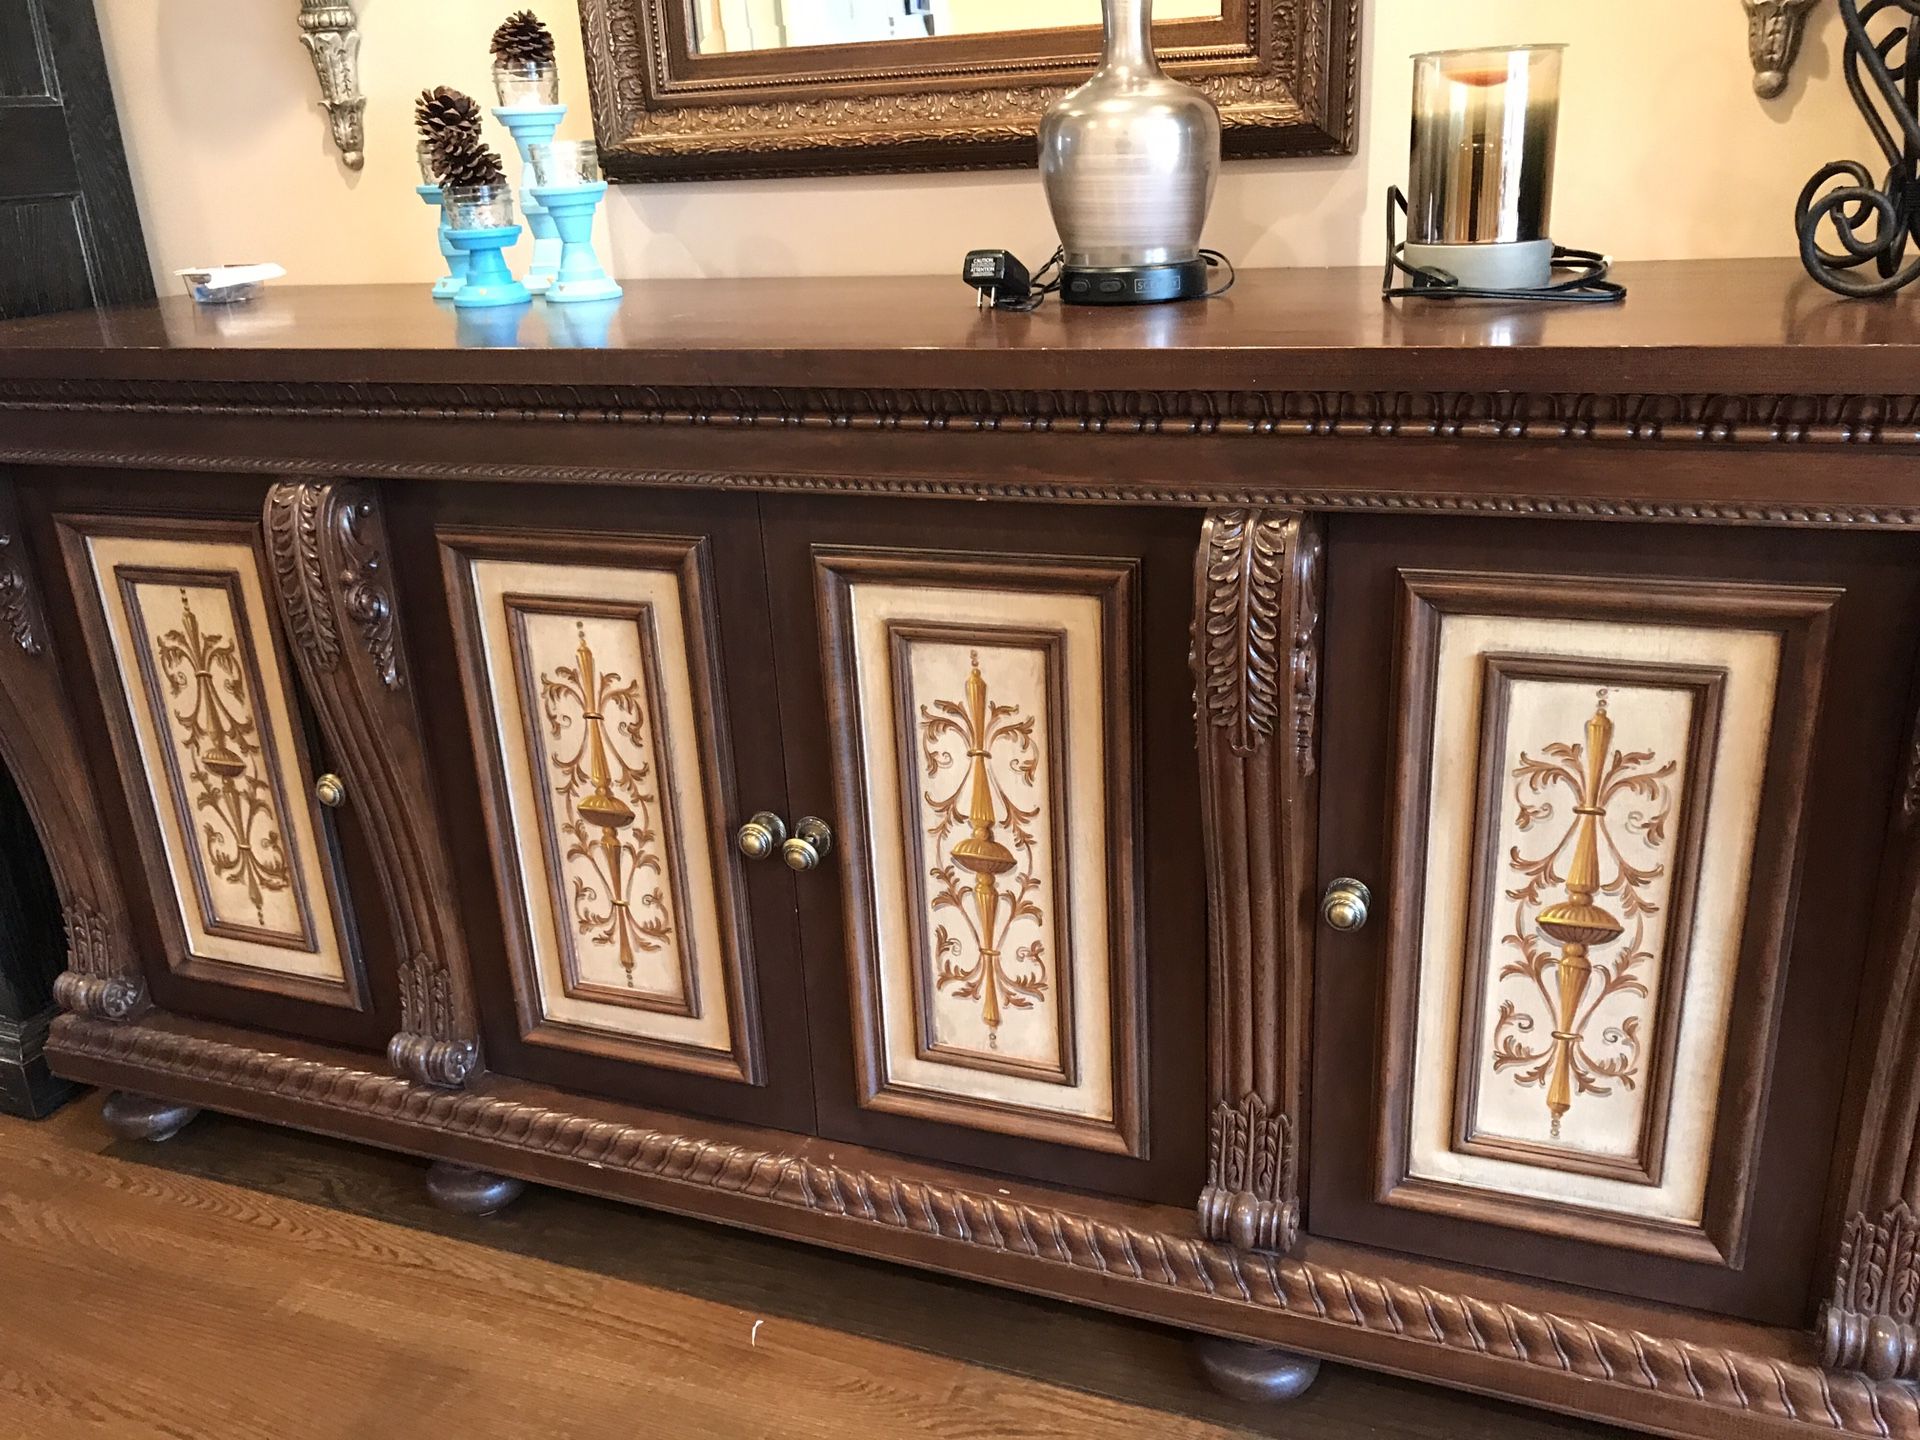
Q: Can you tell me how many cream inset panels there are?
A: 4